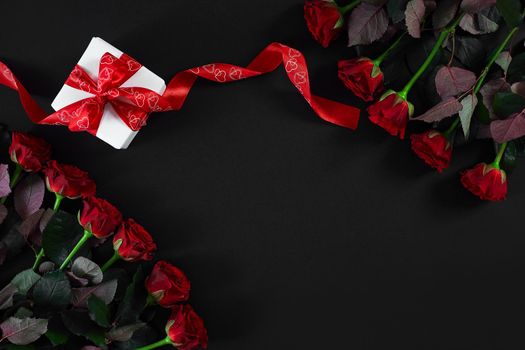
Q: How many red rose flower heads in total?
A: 11